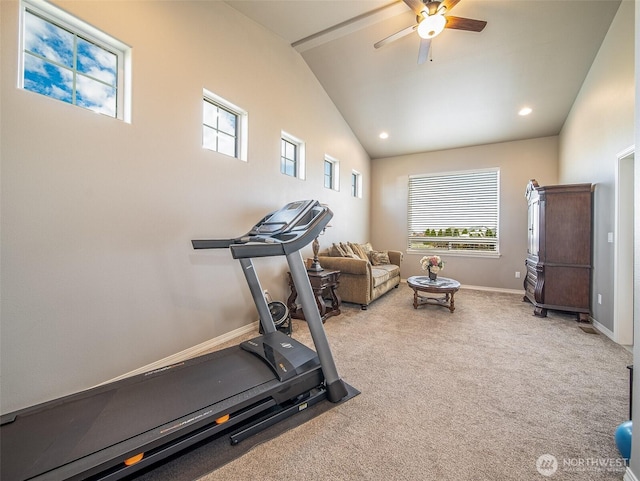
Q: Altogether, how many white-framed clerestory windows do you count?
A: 5